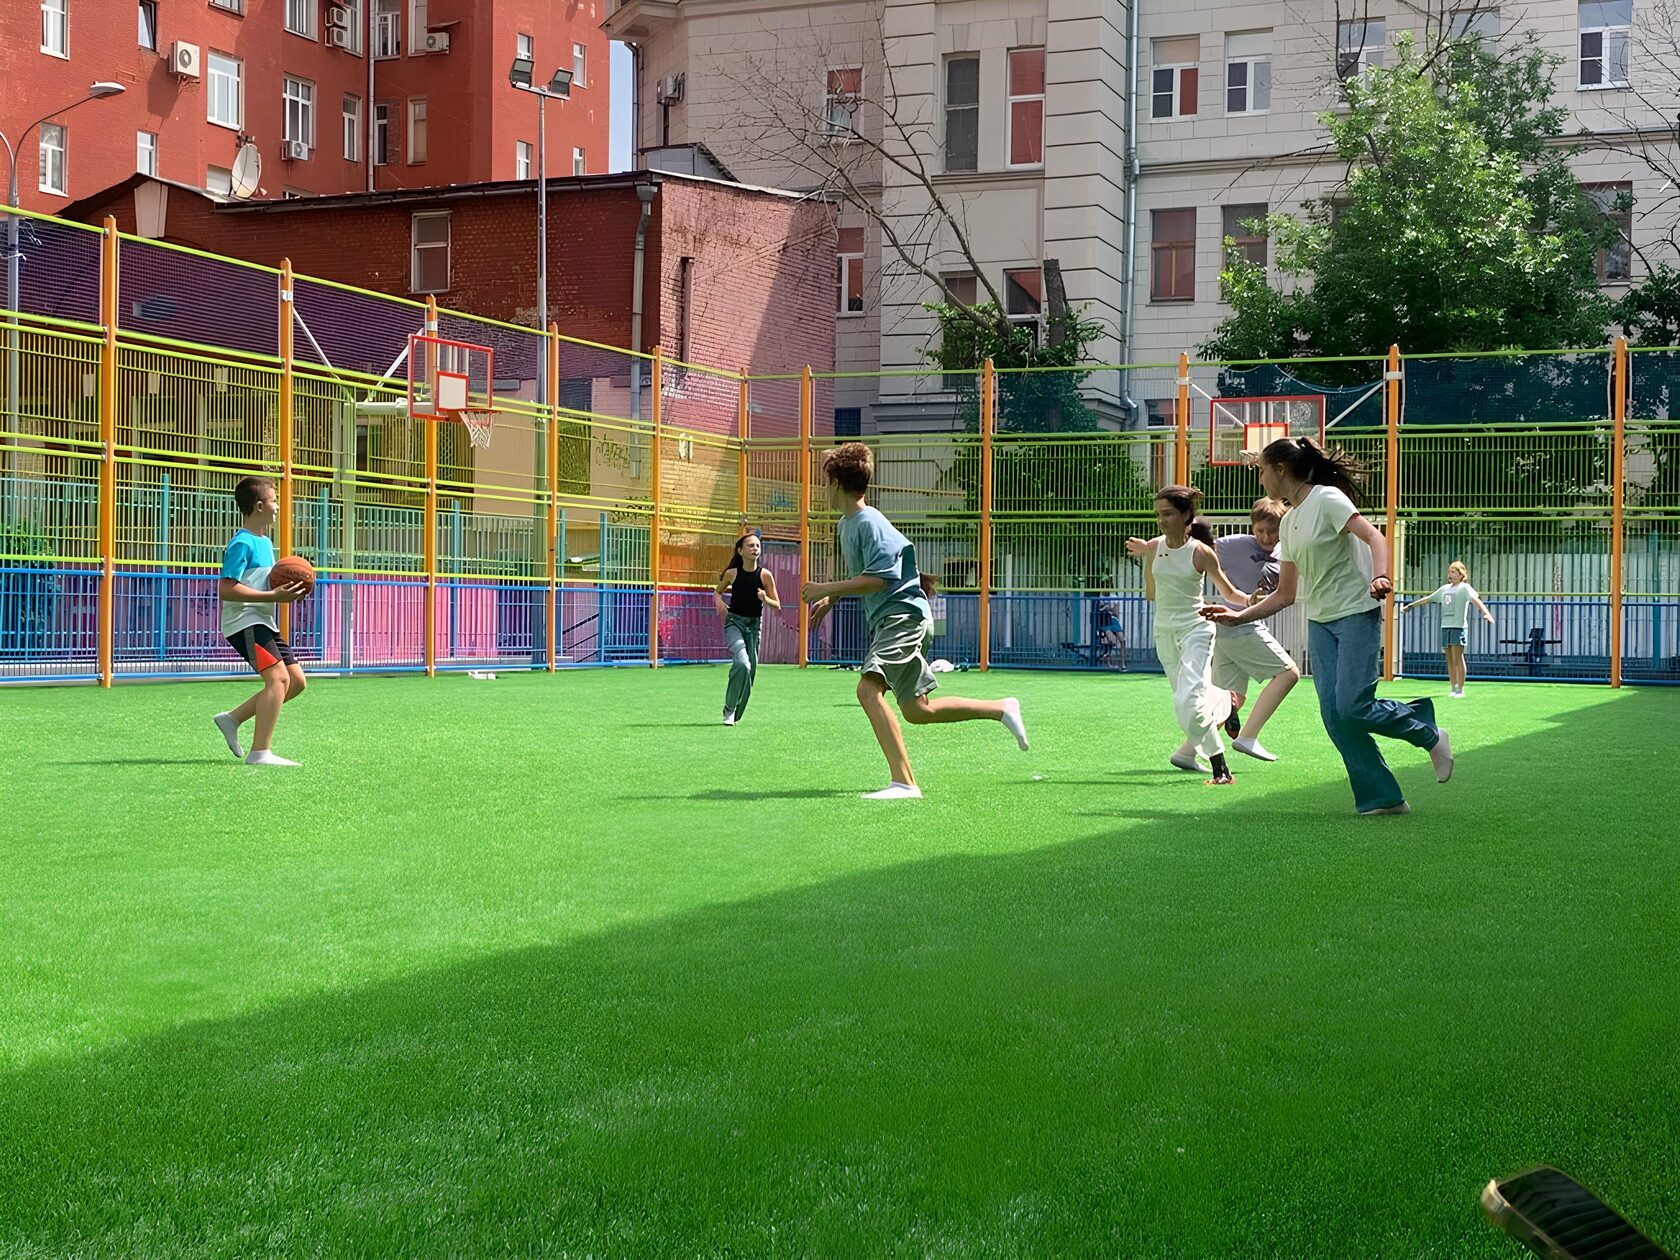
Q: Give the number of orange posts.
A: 11